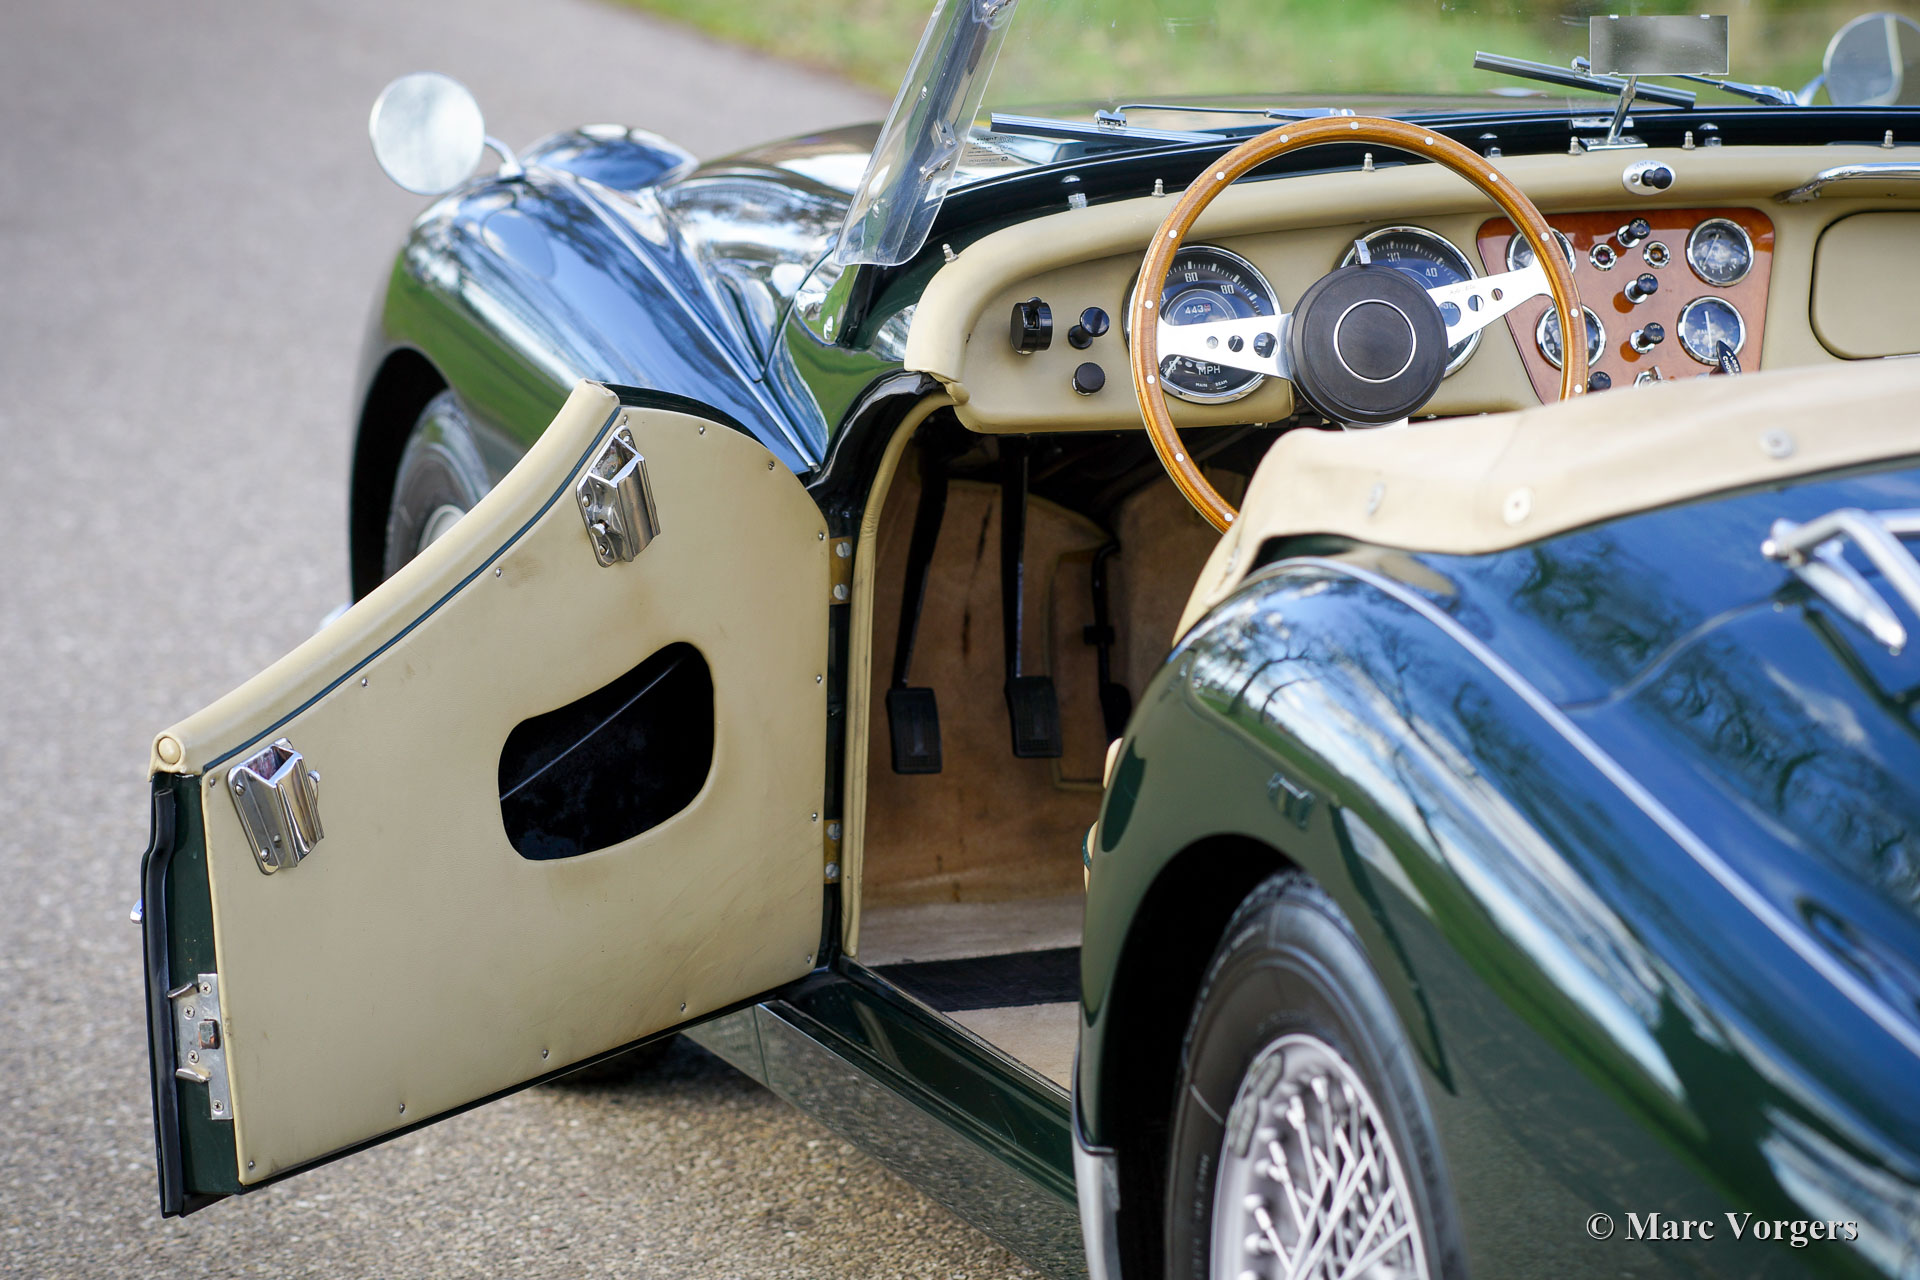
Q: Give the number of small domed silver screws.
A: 14